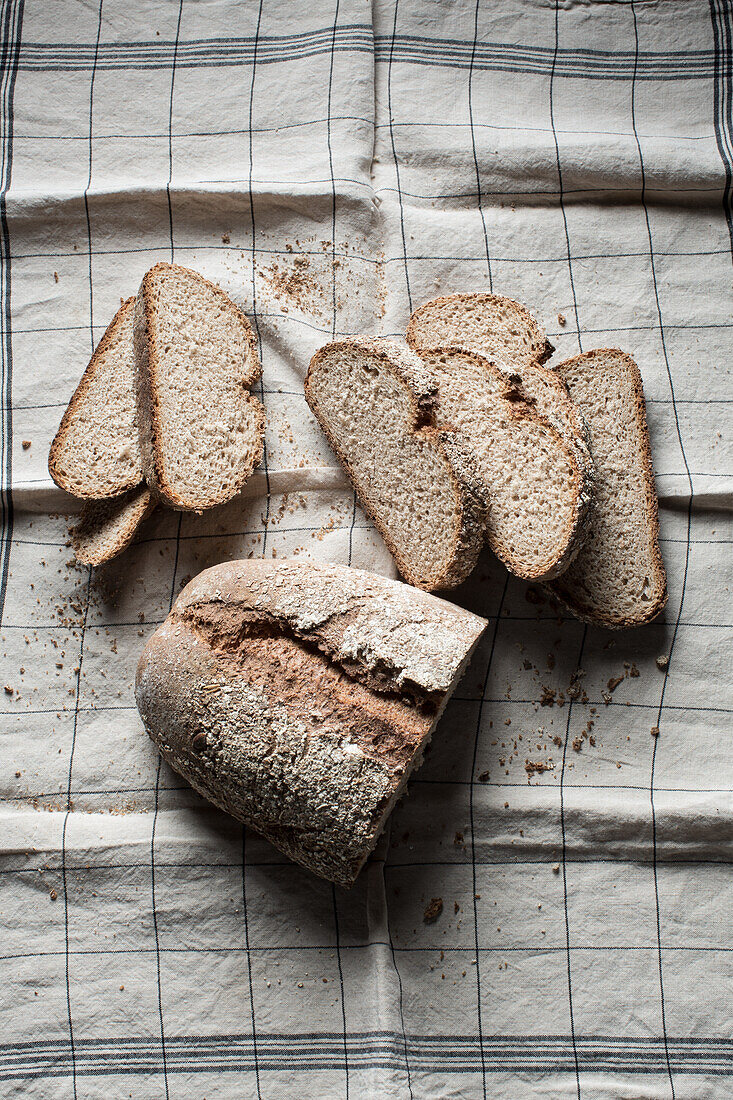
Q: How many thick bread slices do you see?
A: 7